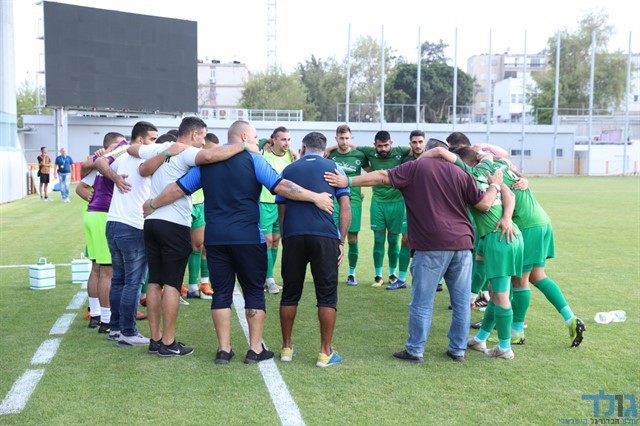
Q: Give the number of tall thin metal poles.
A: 9